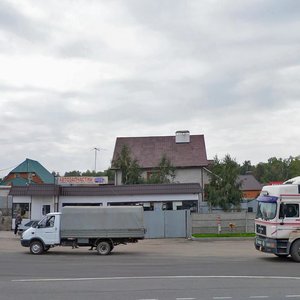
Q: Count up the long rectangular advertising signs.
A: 1